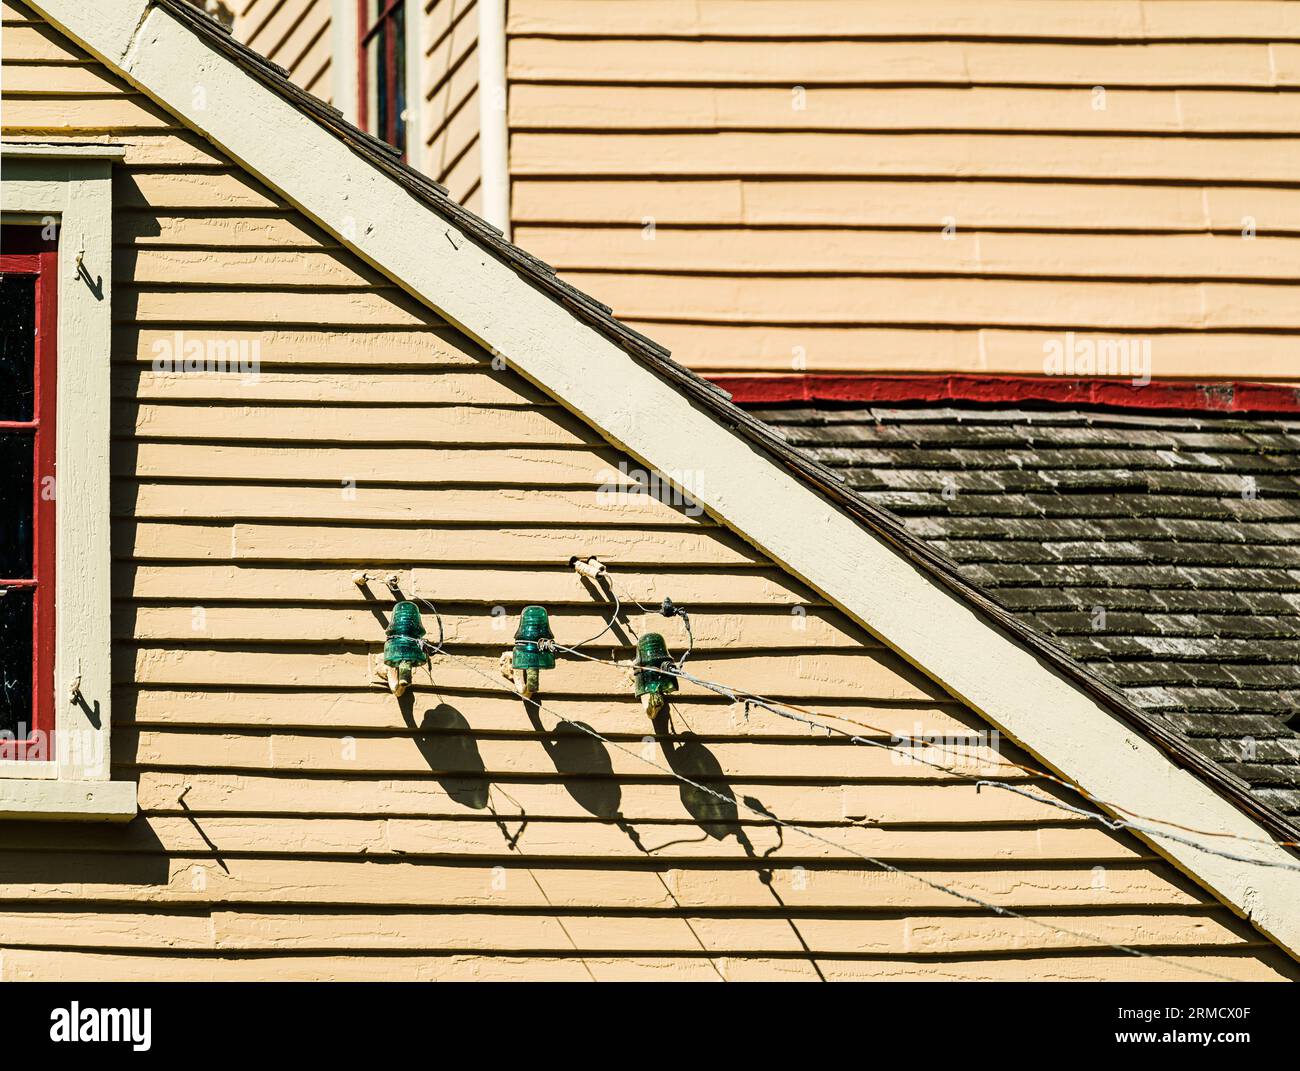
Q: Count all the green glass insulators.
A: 3